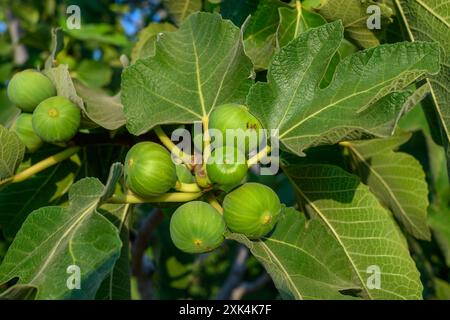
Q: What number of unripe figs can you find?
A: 8